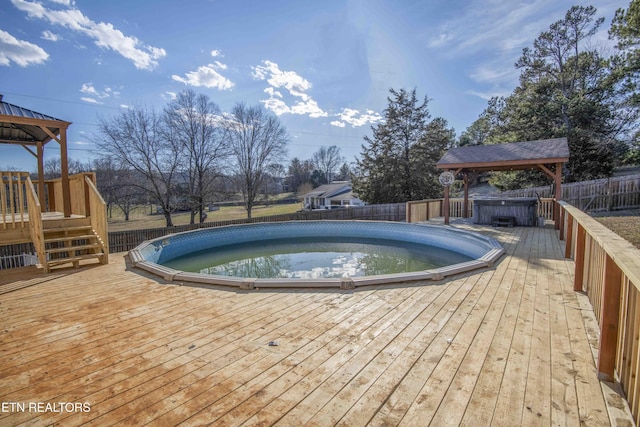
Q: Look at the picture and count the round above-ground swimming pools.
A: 1